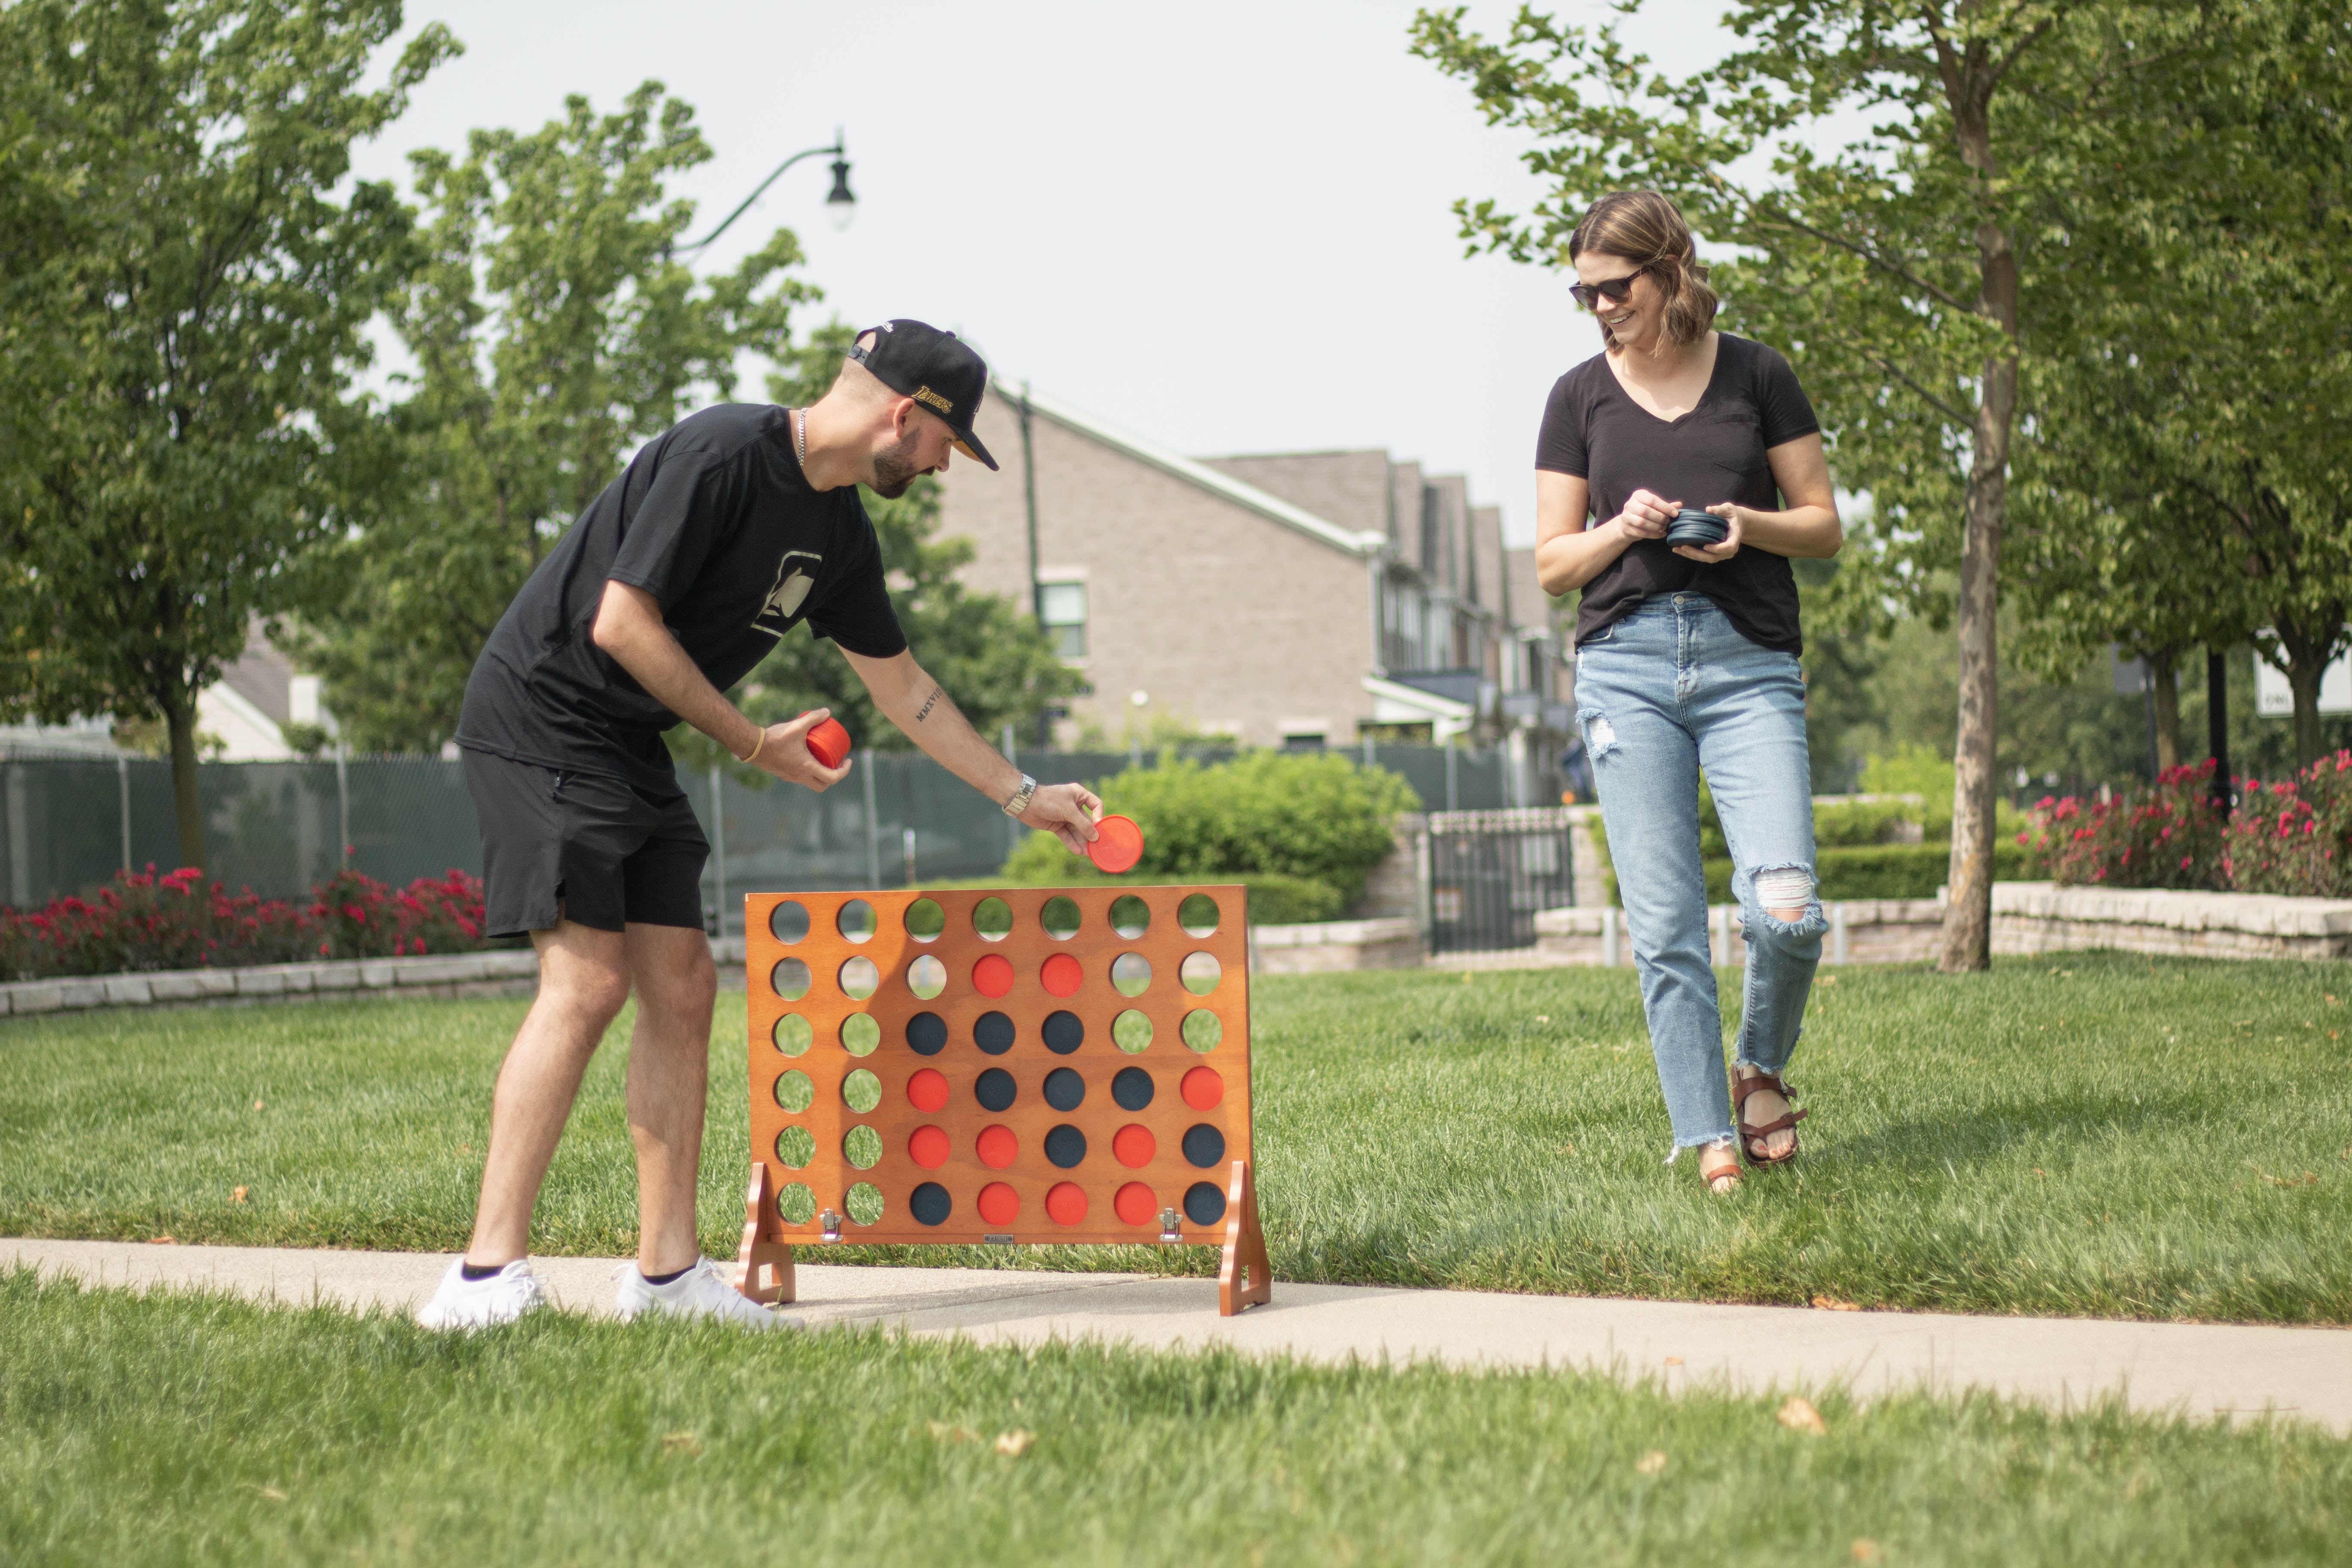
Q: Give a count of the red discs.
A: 11